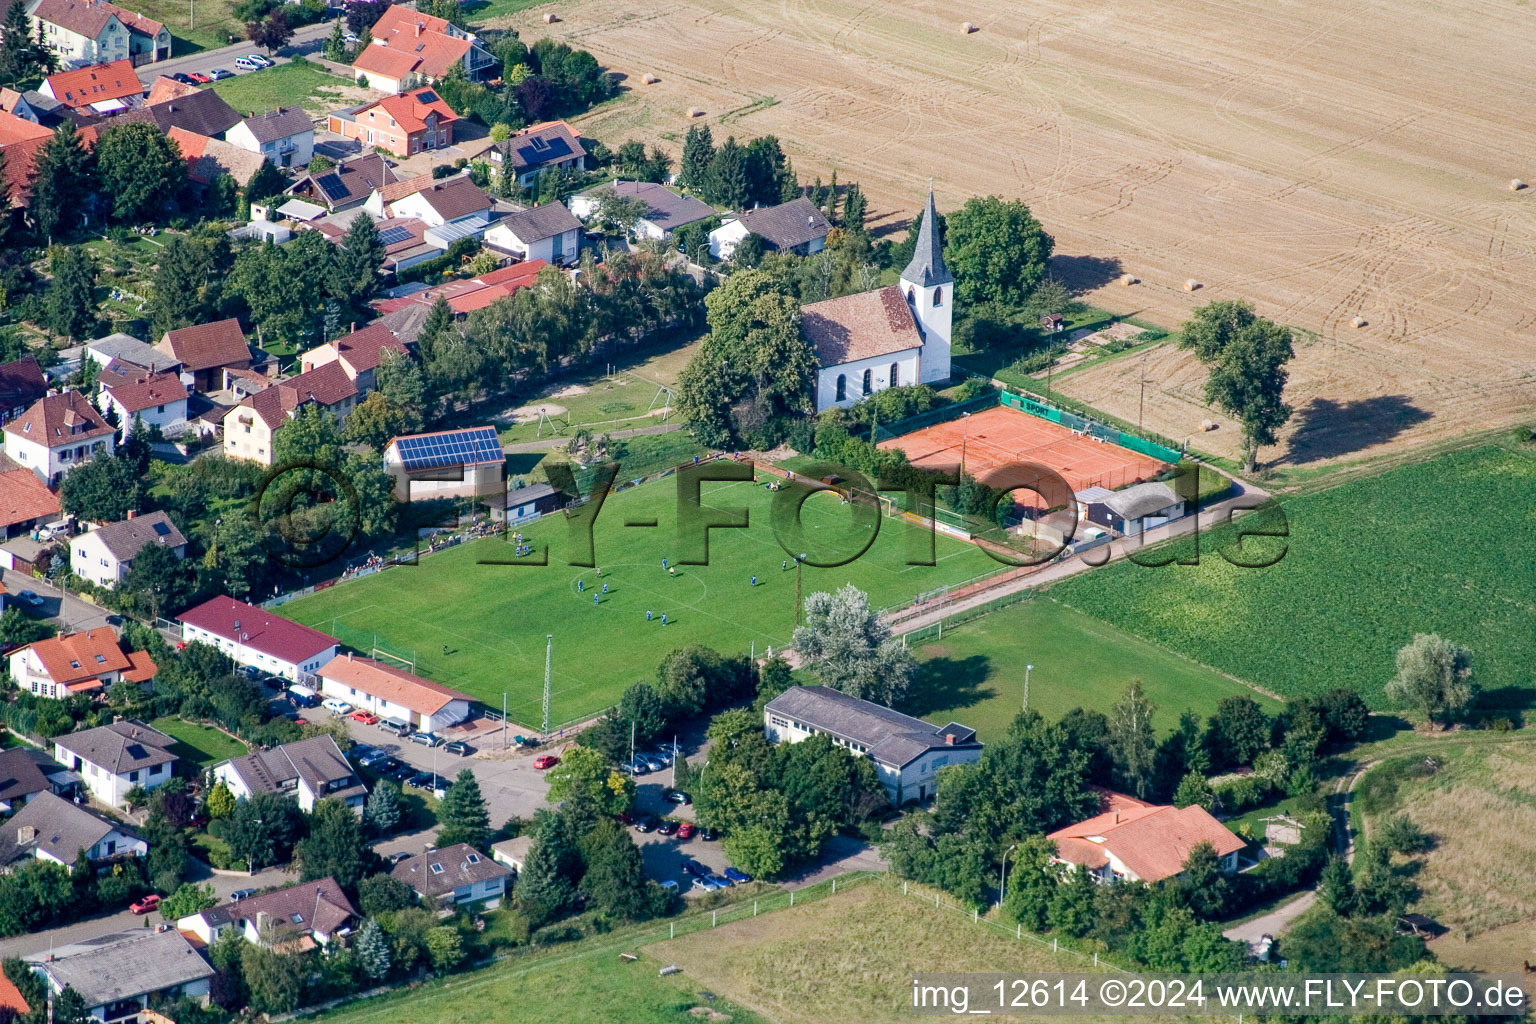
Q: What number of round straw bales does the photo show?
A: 9